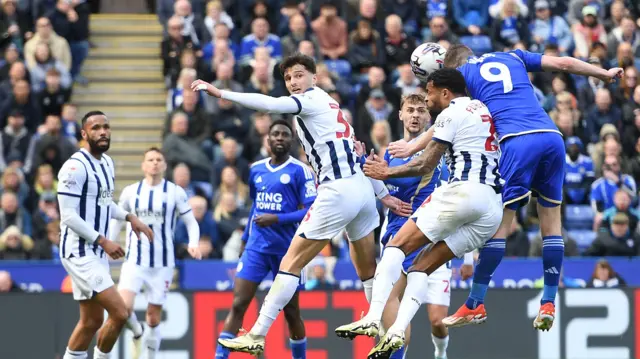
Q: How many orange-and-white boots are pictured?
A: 2